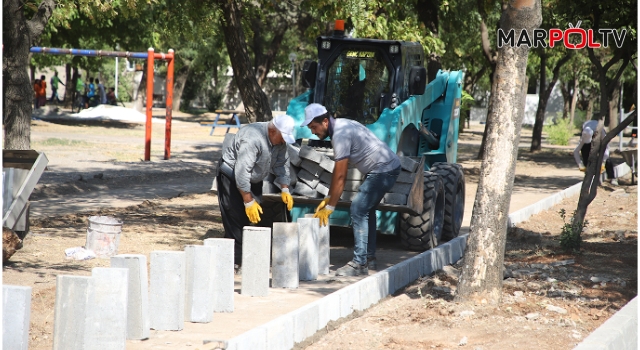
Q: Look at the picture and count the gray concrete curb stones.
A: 11